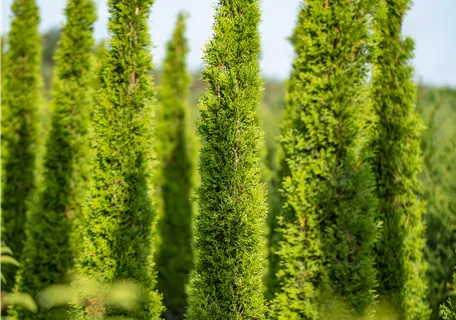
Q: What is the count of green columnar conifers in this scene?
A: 7